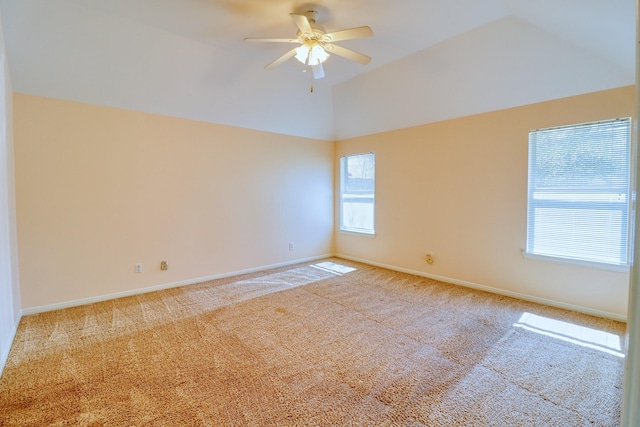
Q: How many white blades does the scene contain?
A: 6